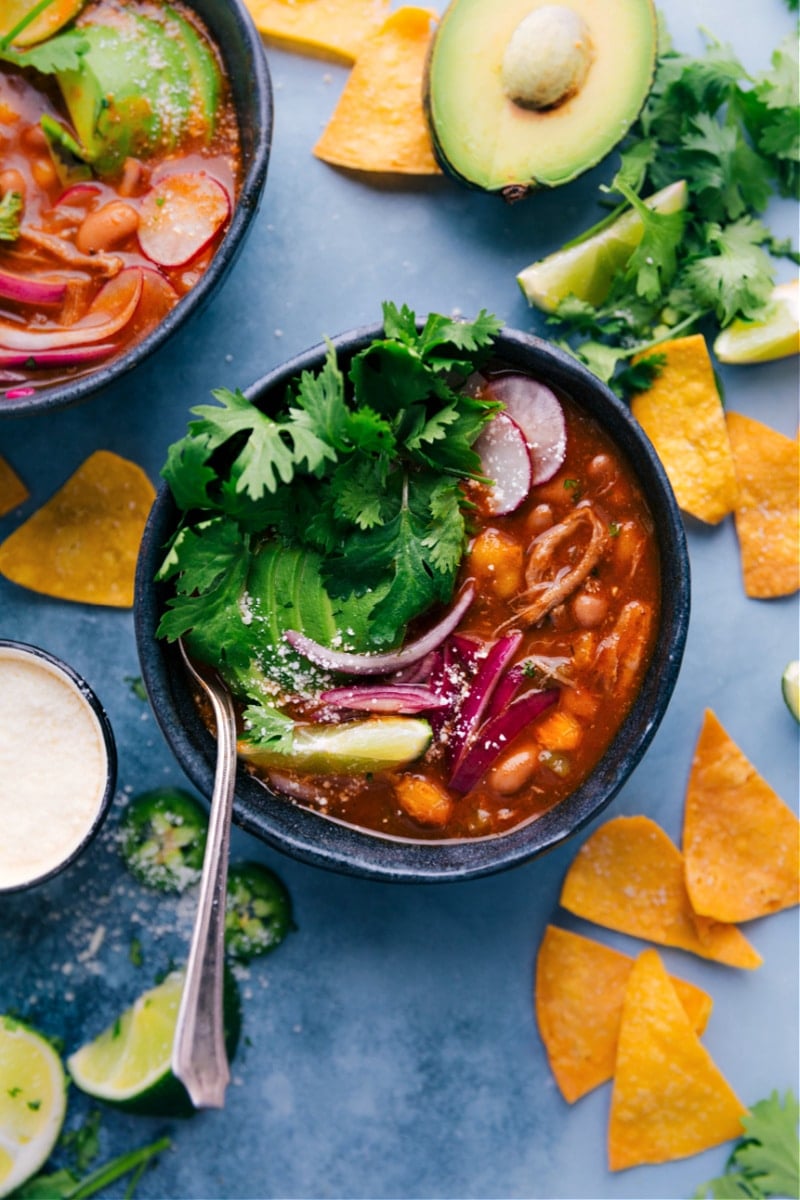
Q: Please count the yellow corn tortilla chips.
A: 10